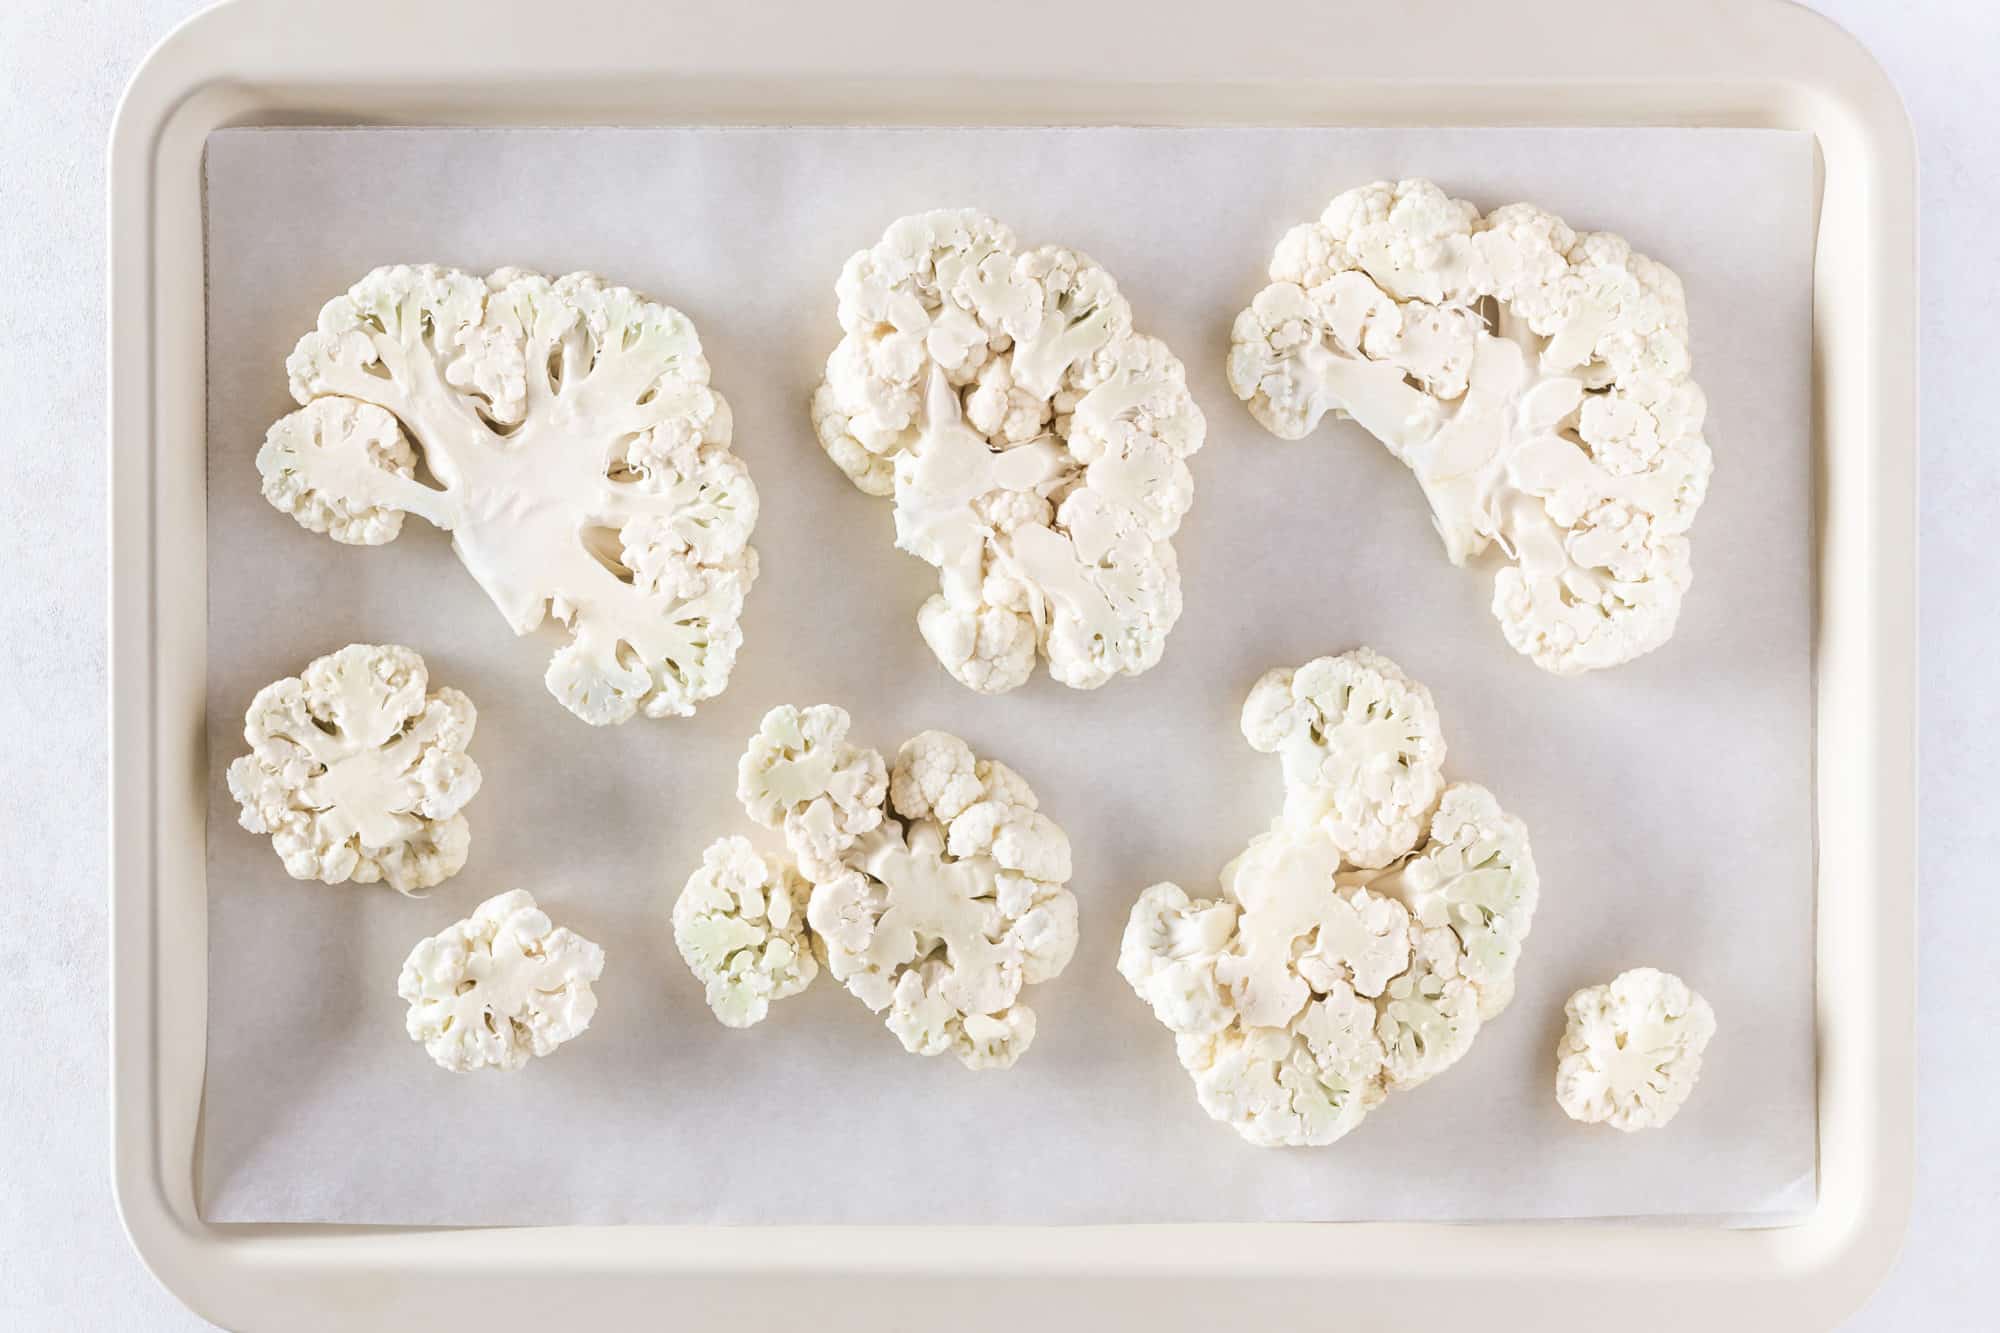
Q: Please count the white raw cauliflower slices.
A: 8